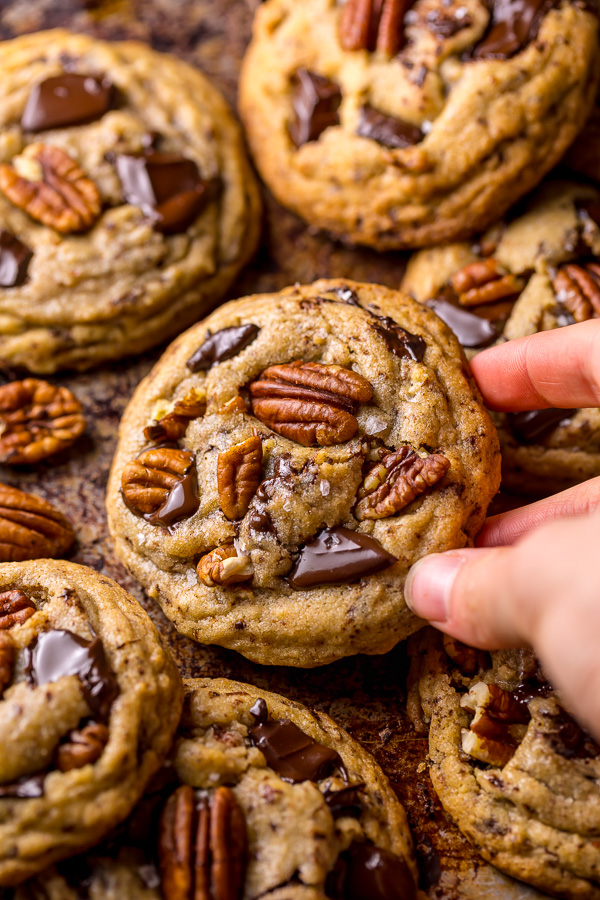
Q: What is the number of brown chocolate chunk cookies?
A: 7